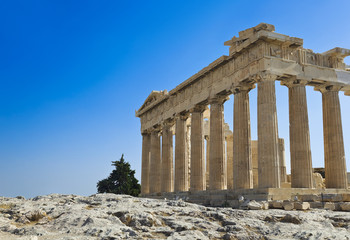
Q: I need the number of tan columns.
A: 10